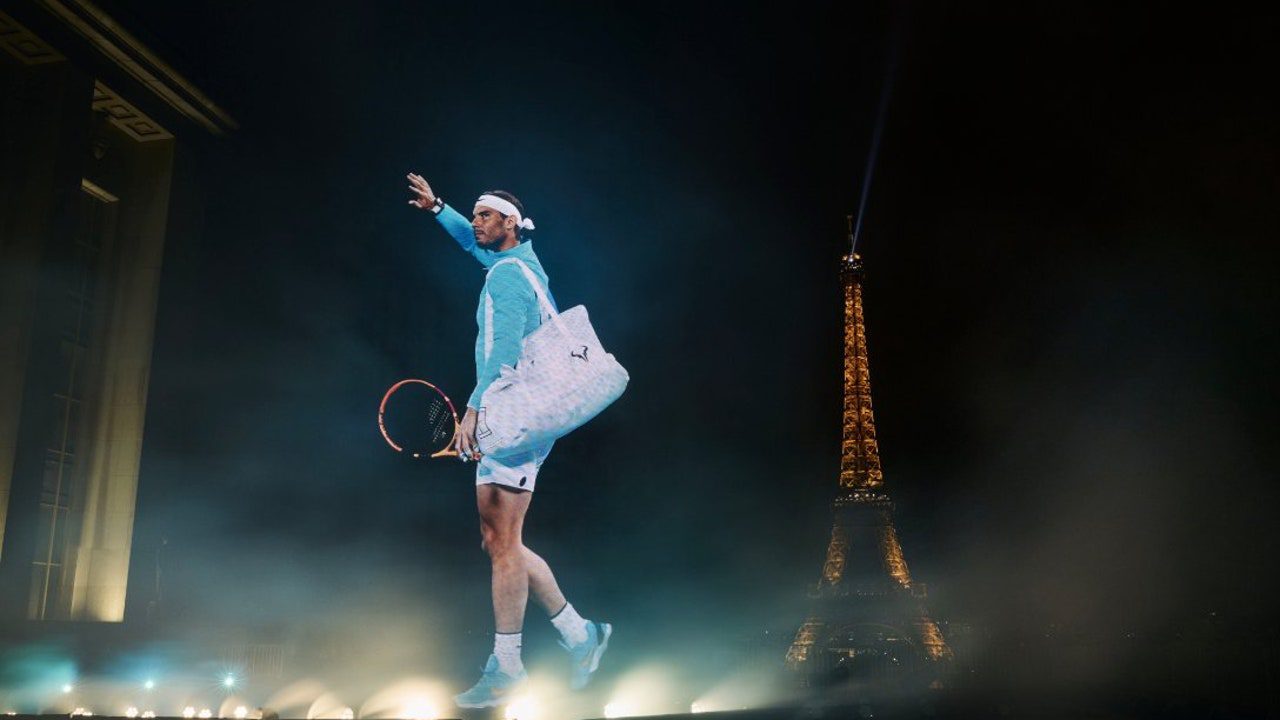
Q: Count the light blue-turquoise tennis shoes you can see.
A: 2